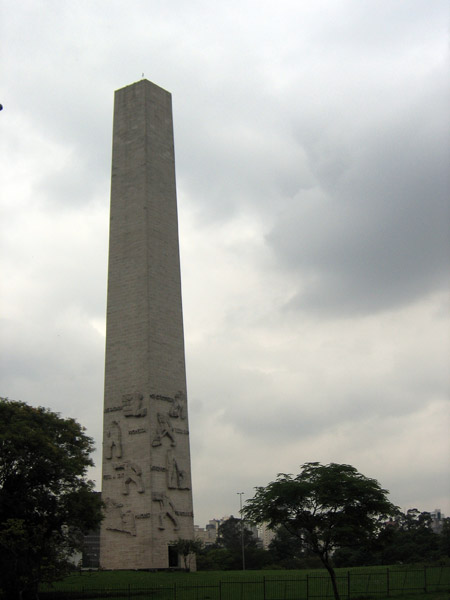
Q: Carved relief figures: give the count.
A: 8